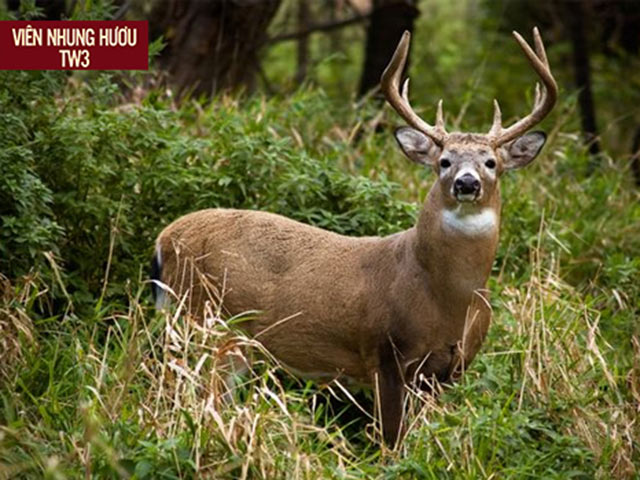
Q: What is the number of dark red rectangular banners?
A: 1